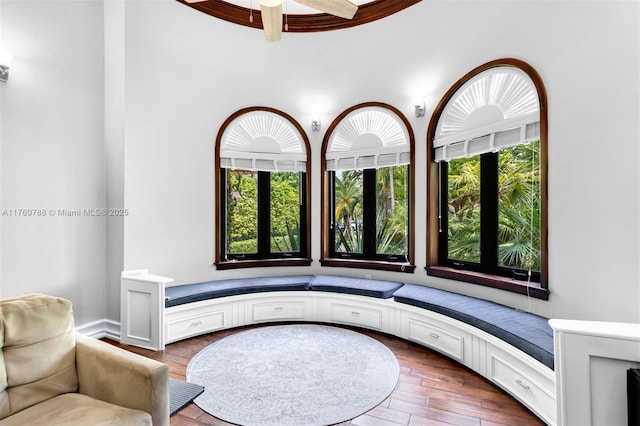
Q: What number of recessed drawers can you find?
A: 5